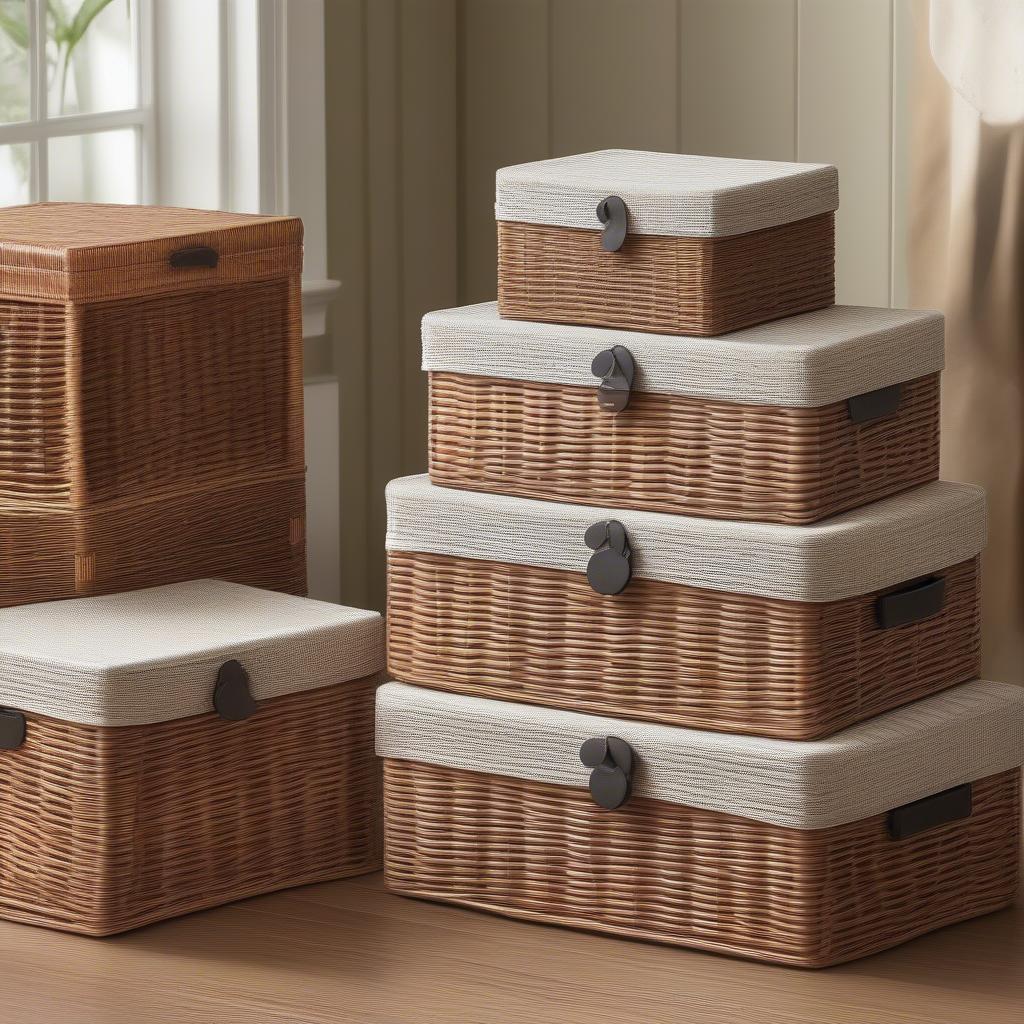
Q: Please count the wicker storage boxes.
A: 6